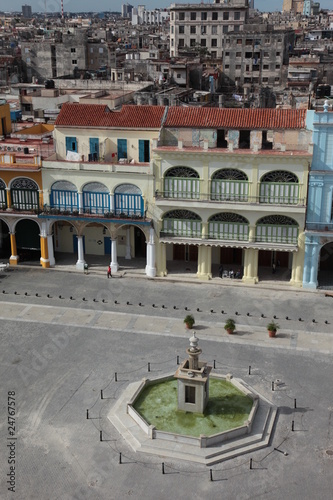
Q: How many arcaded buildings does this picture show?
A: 4